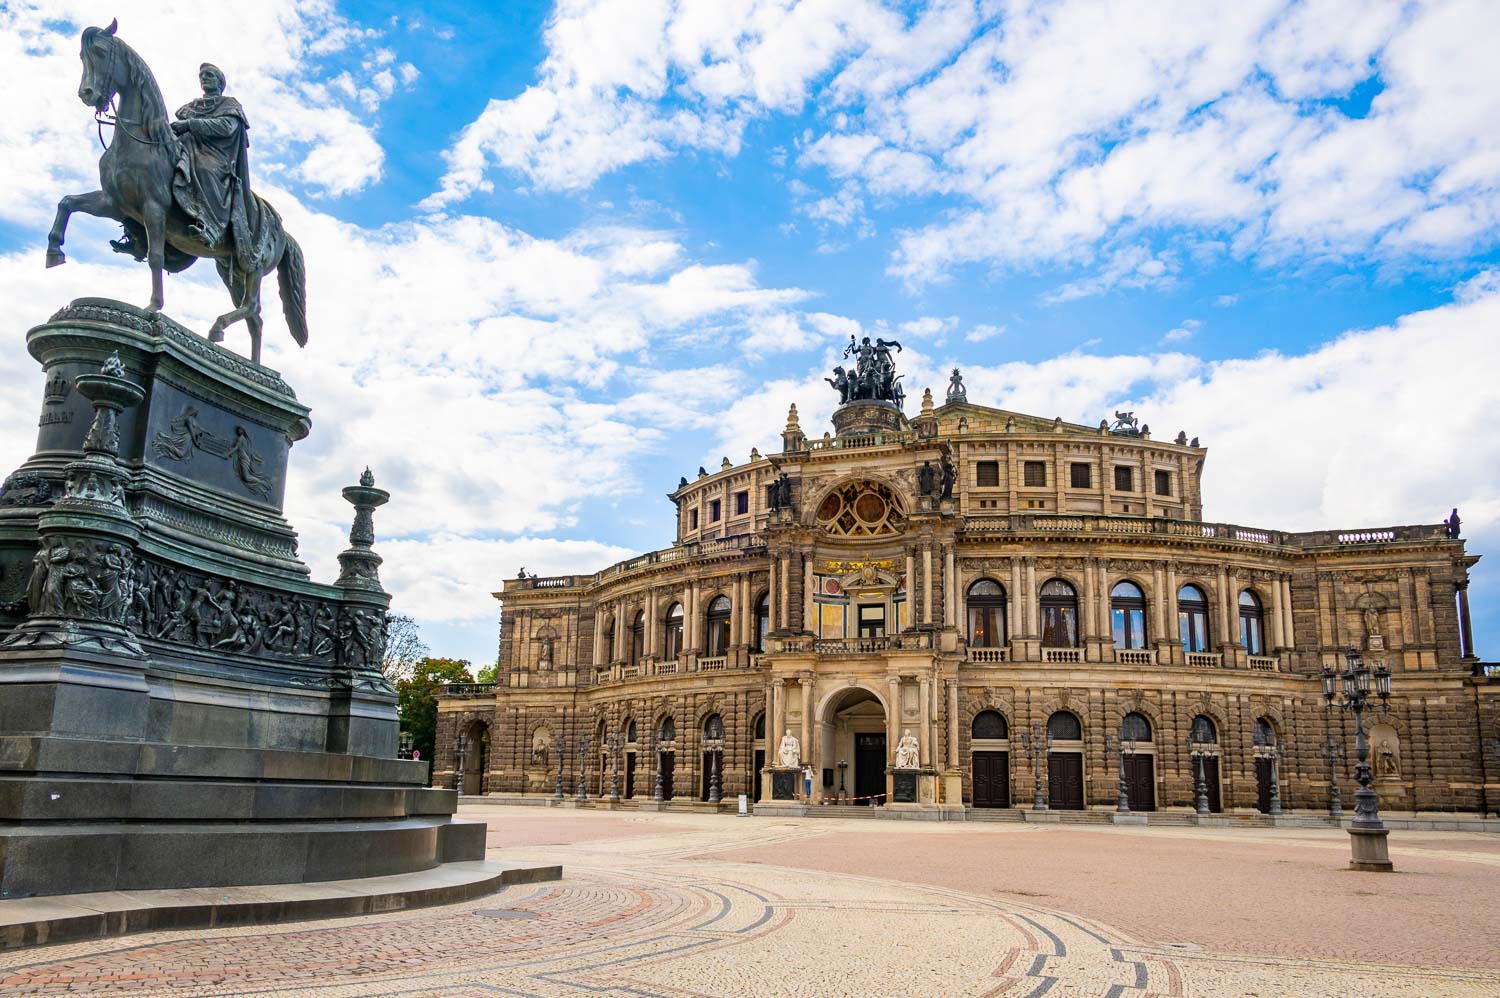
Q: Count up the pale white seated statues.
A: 2